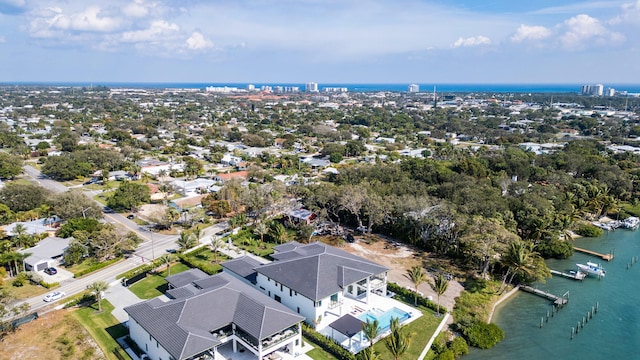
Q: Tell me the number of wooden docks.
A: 3